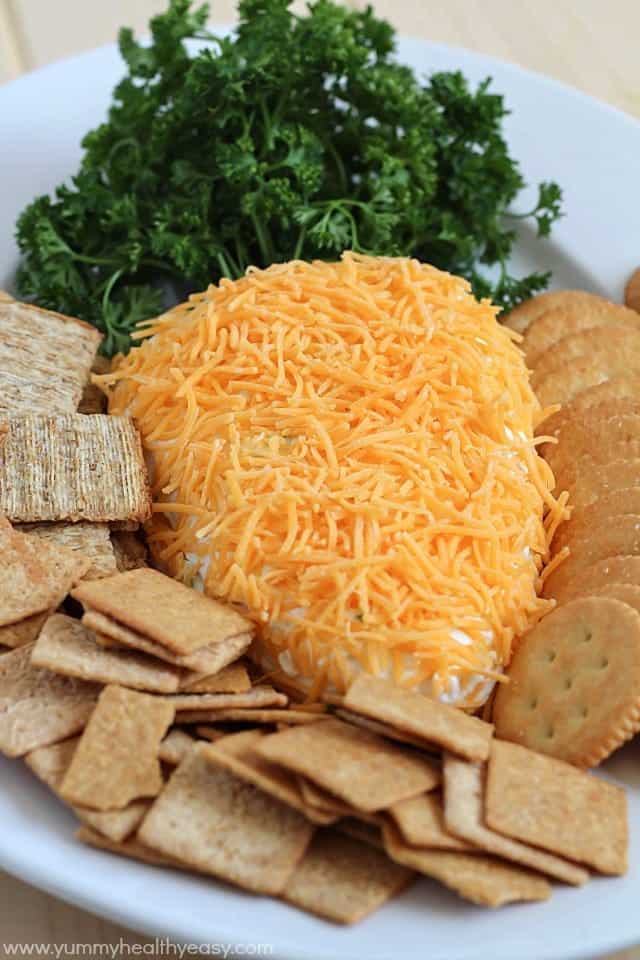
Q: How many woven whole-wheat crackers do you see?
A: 3